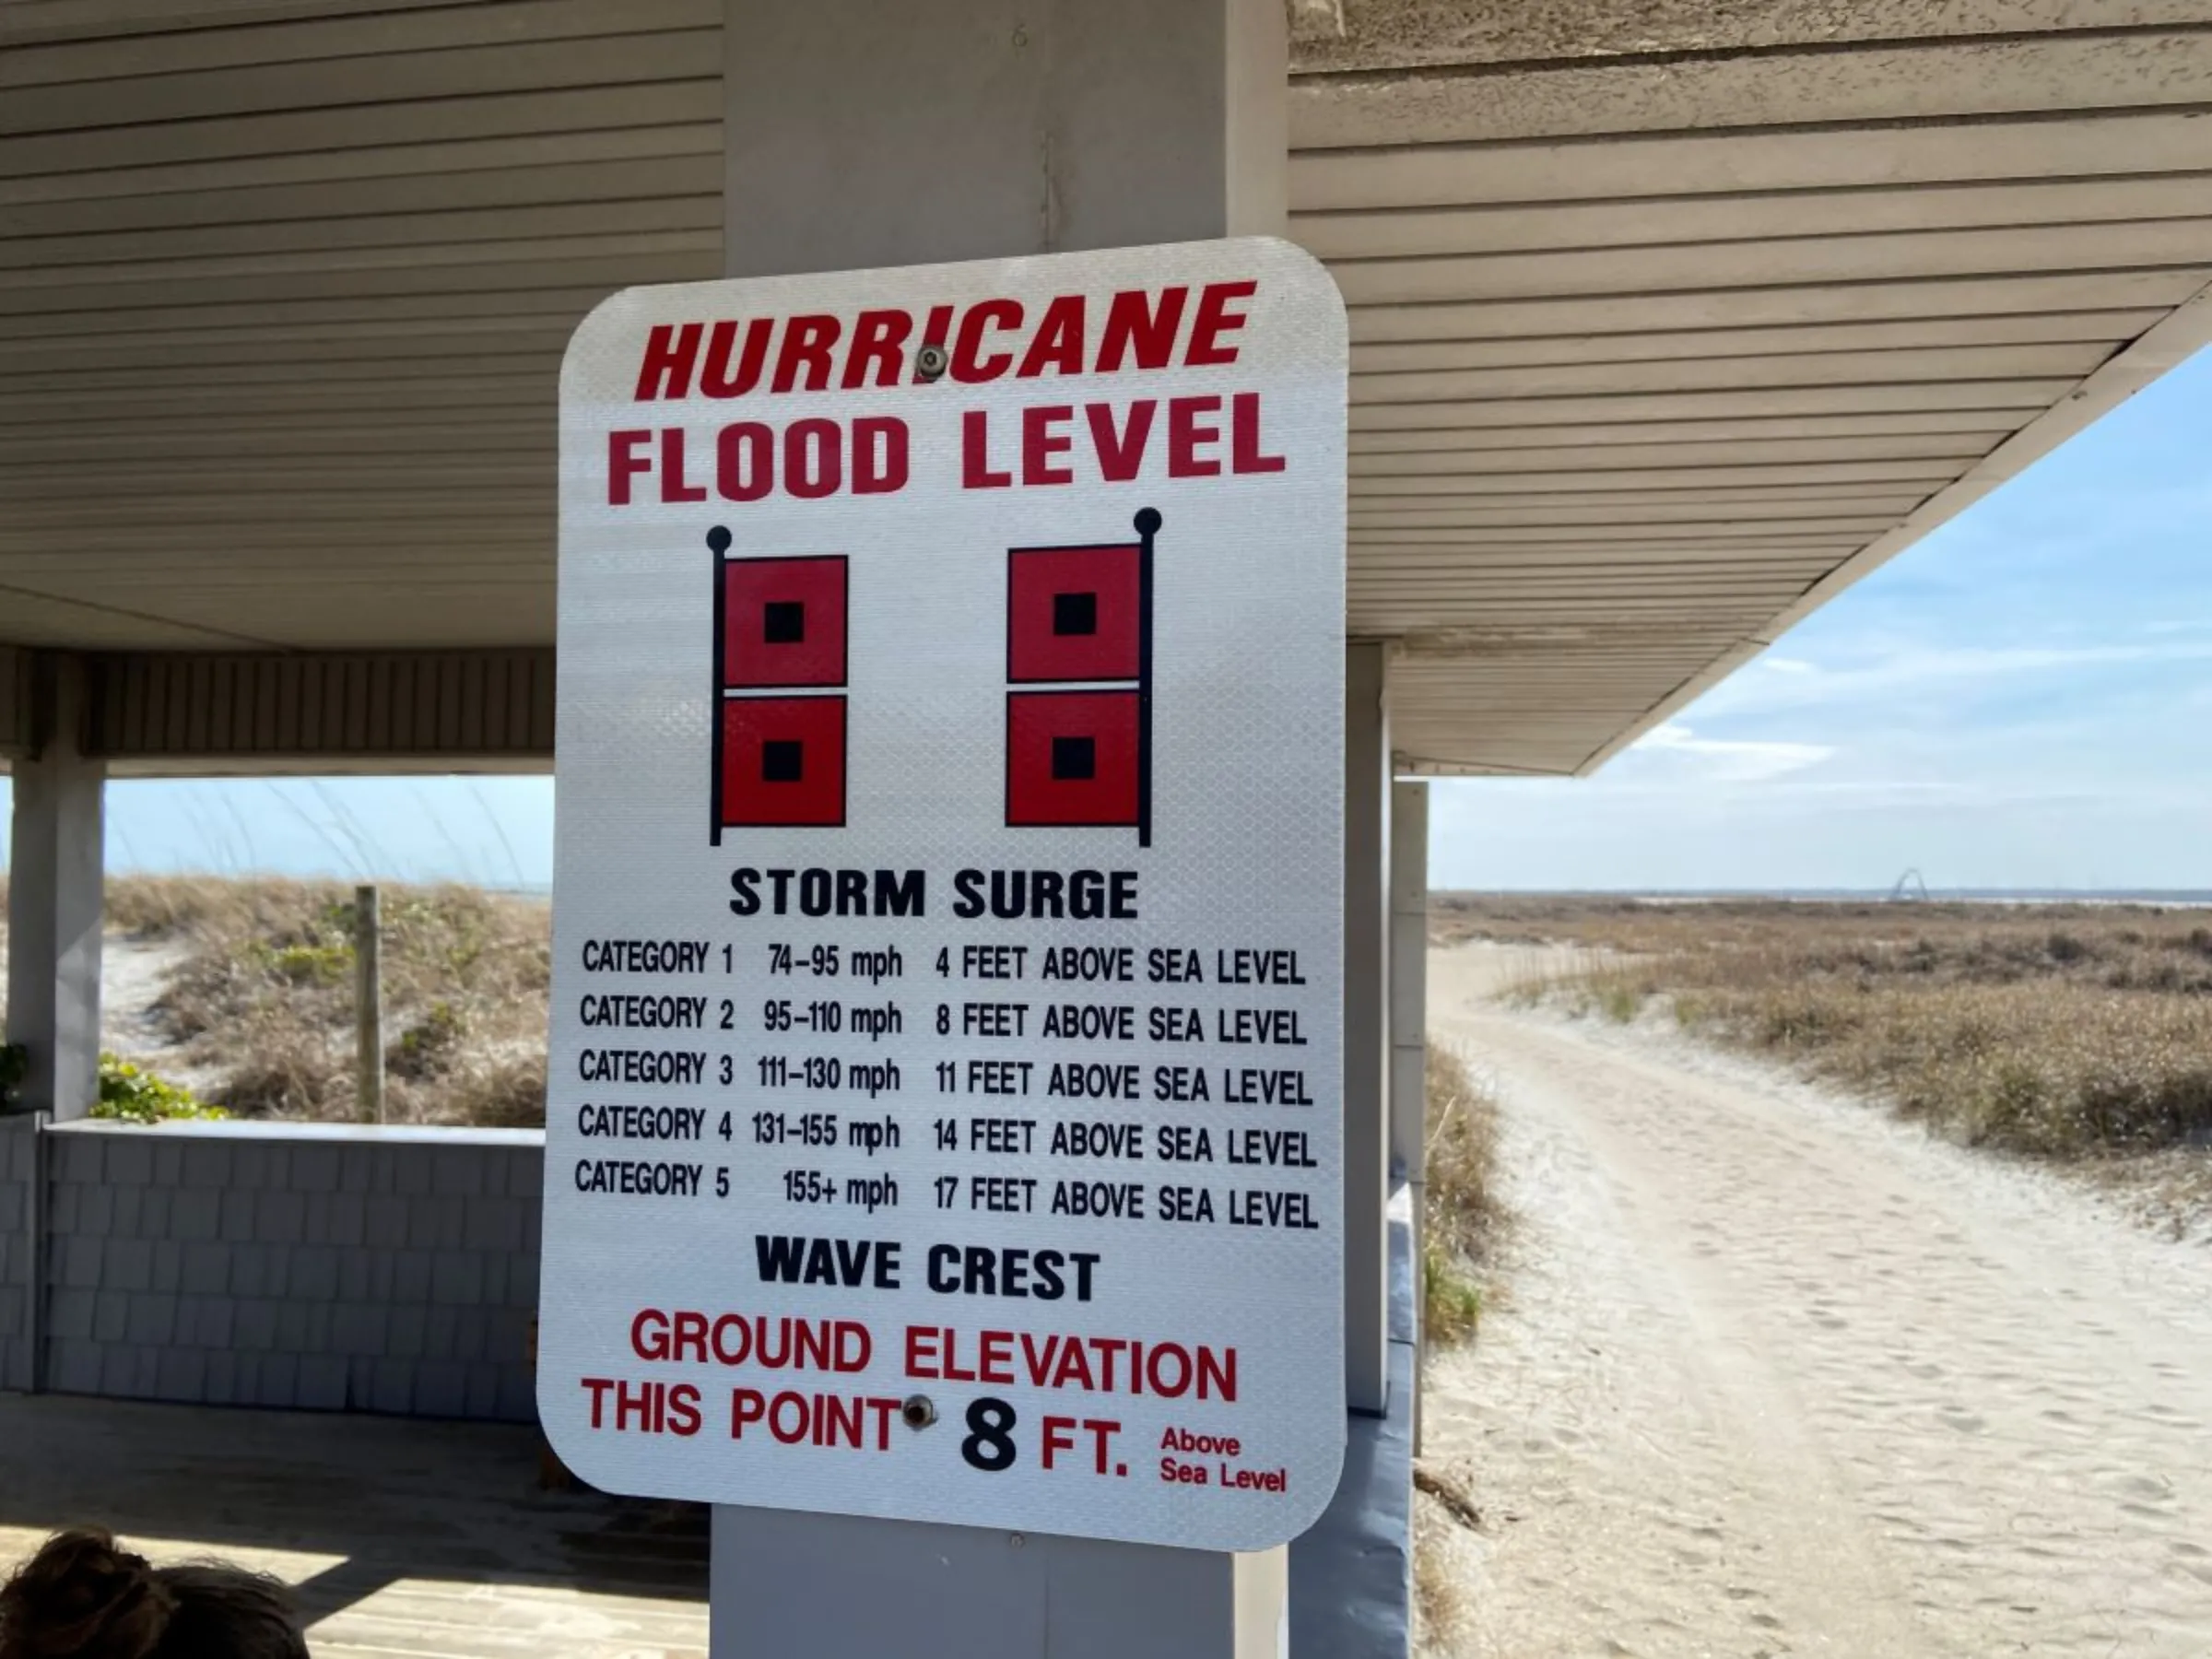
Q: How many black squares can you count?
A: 4